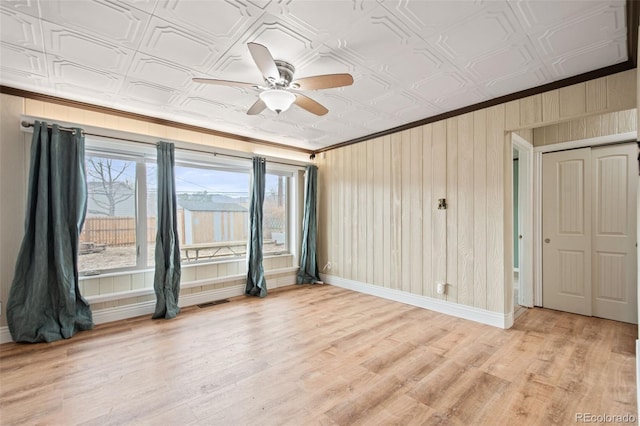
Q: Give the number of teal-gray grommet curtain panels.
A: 4